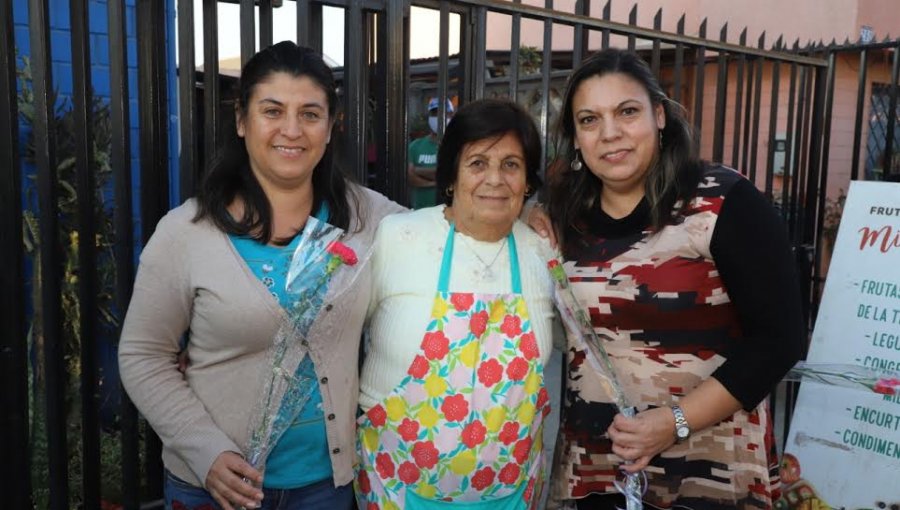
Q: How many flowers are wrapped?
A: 3